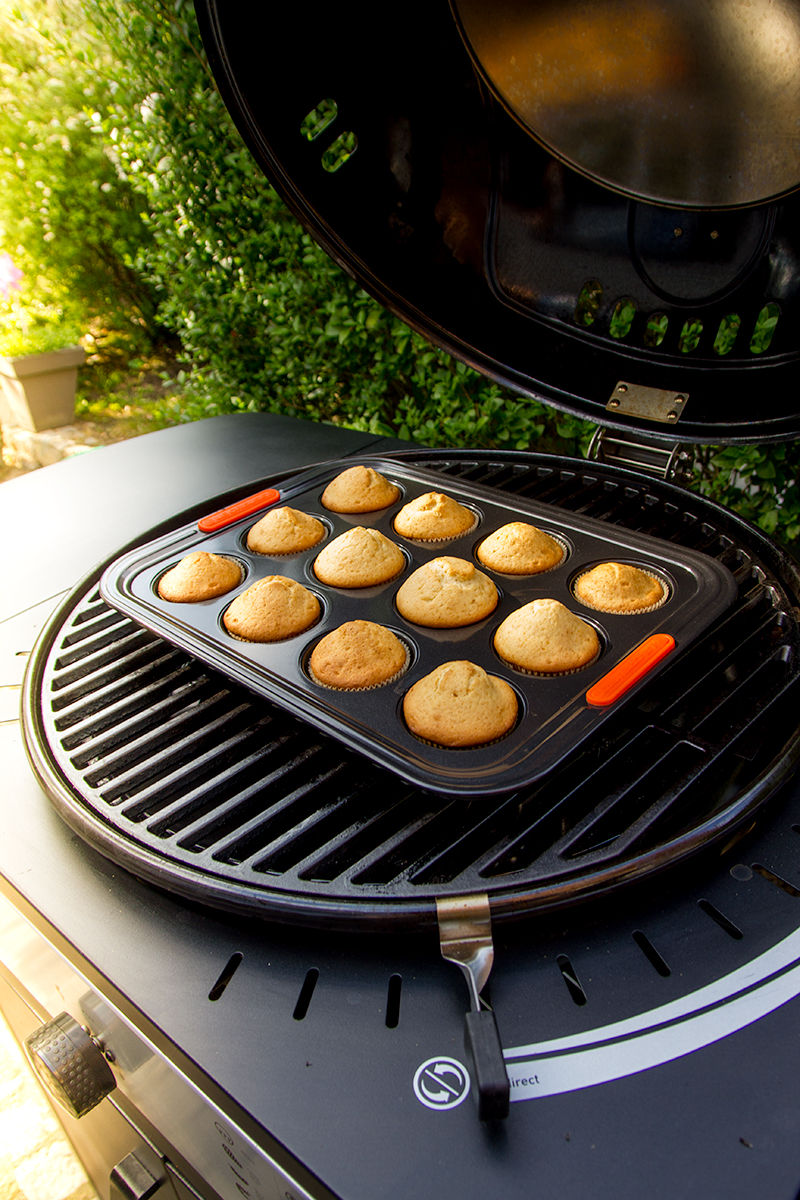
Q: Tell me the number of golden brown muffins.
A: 12